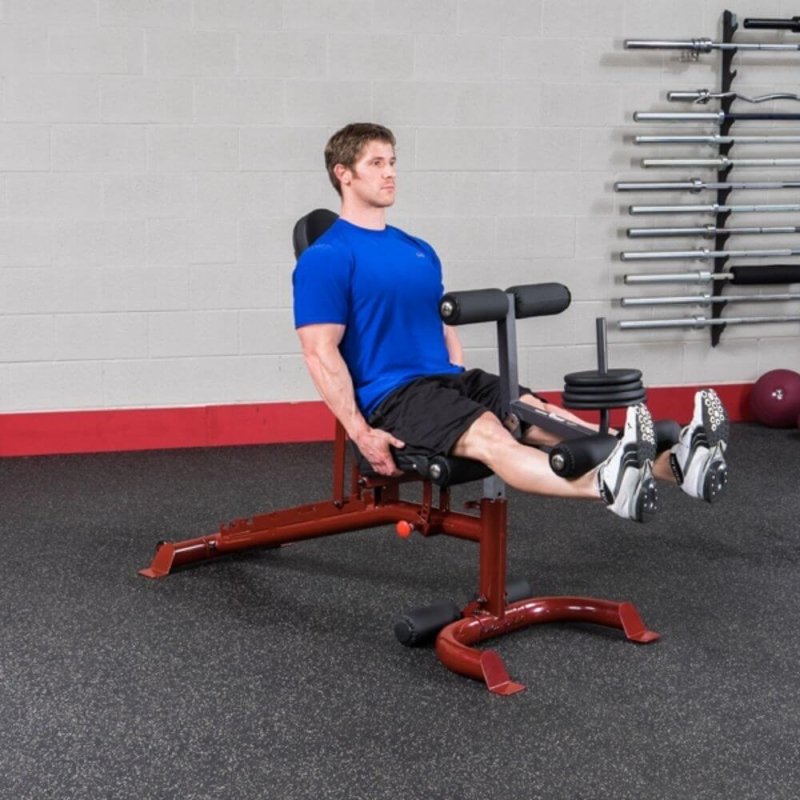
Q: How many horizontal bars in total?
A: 13